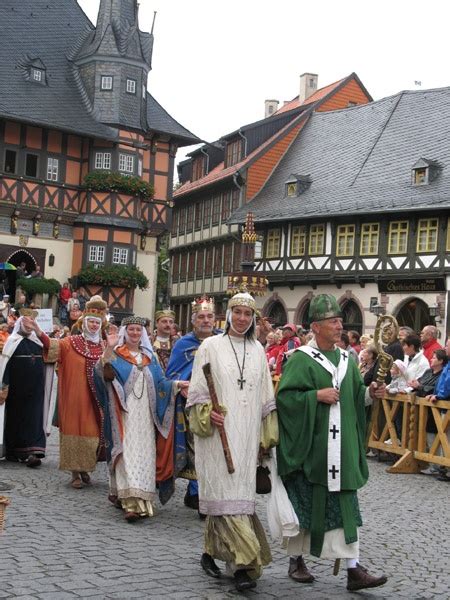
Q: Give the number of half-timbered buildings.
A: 3